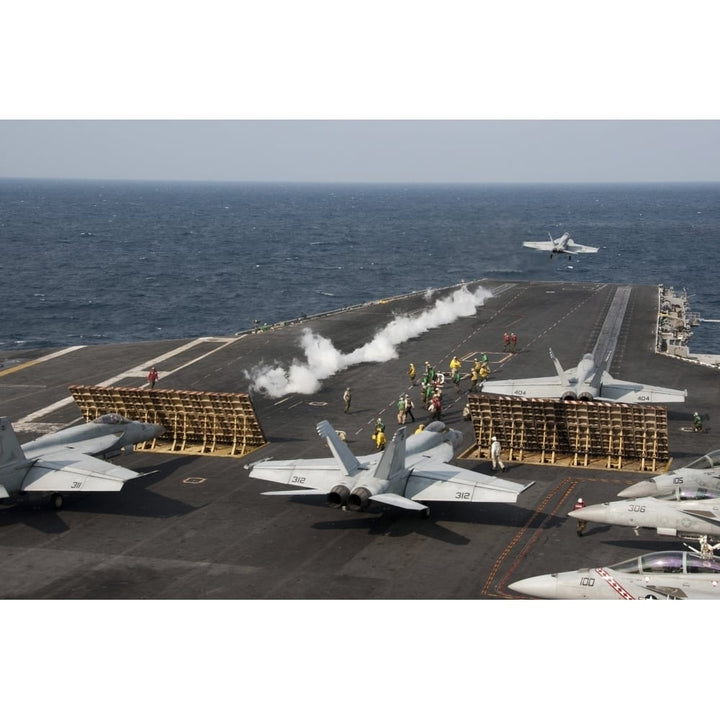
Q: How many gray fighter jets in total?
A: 7